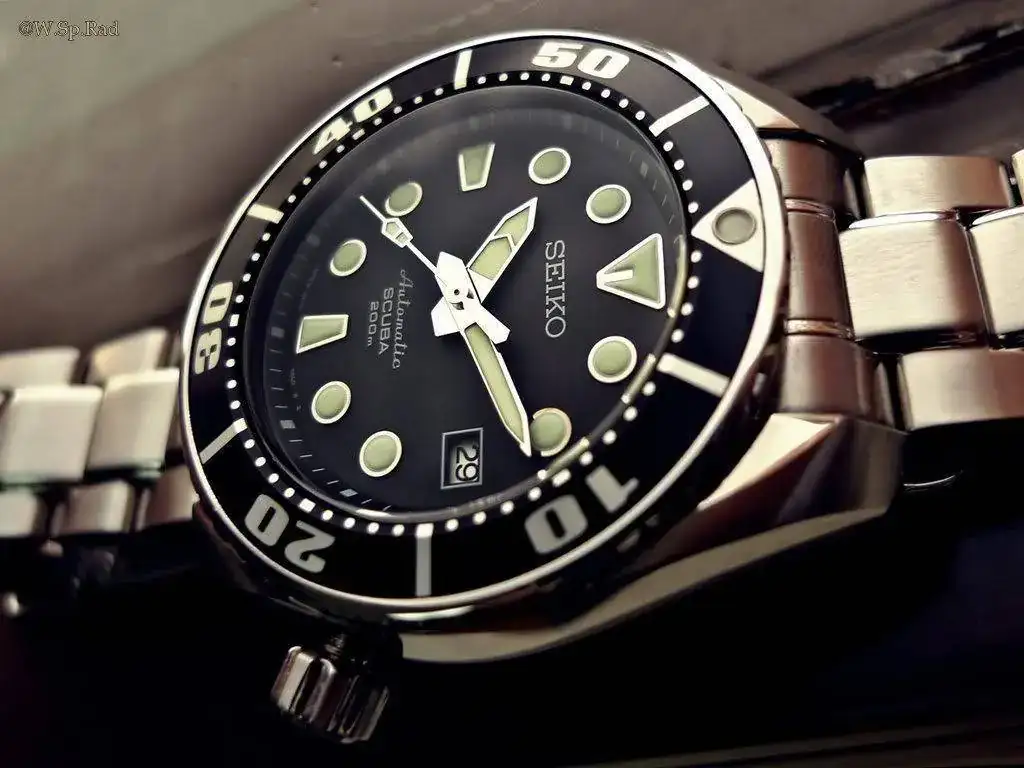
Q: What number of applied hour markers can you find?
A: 11